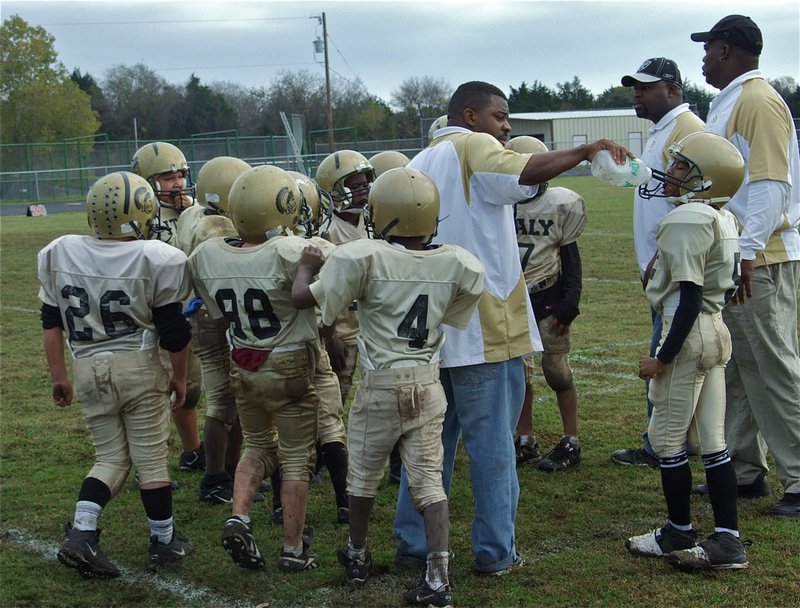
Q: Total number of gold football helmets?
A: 11